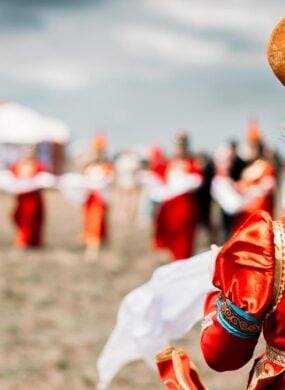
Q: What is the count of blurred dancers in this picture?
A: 4